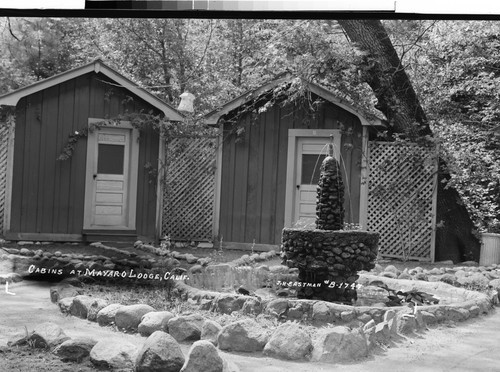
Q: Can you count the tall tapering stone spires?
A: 1